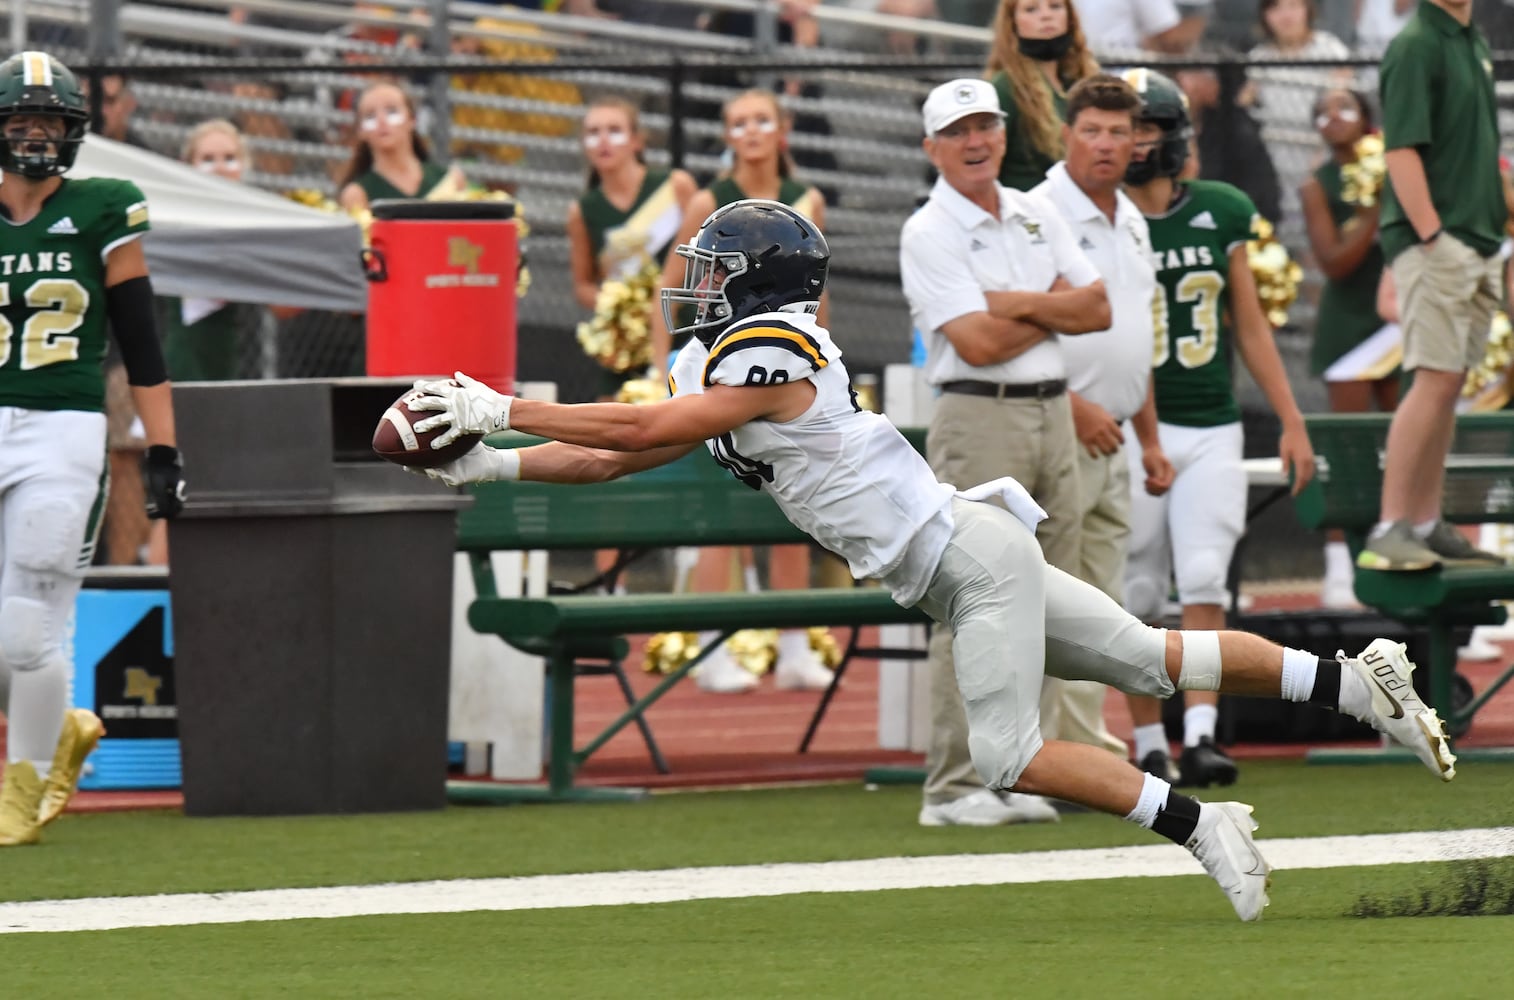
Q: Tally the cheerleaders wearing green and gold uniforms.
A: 5